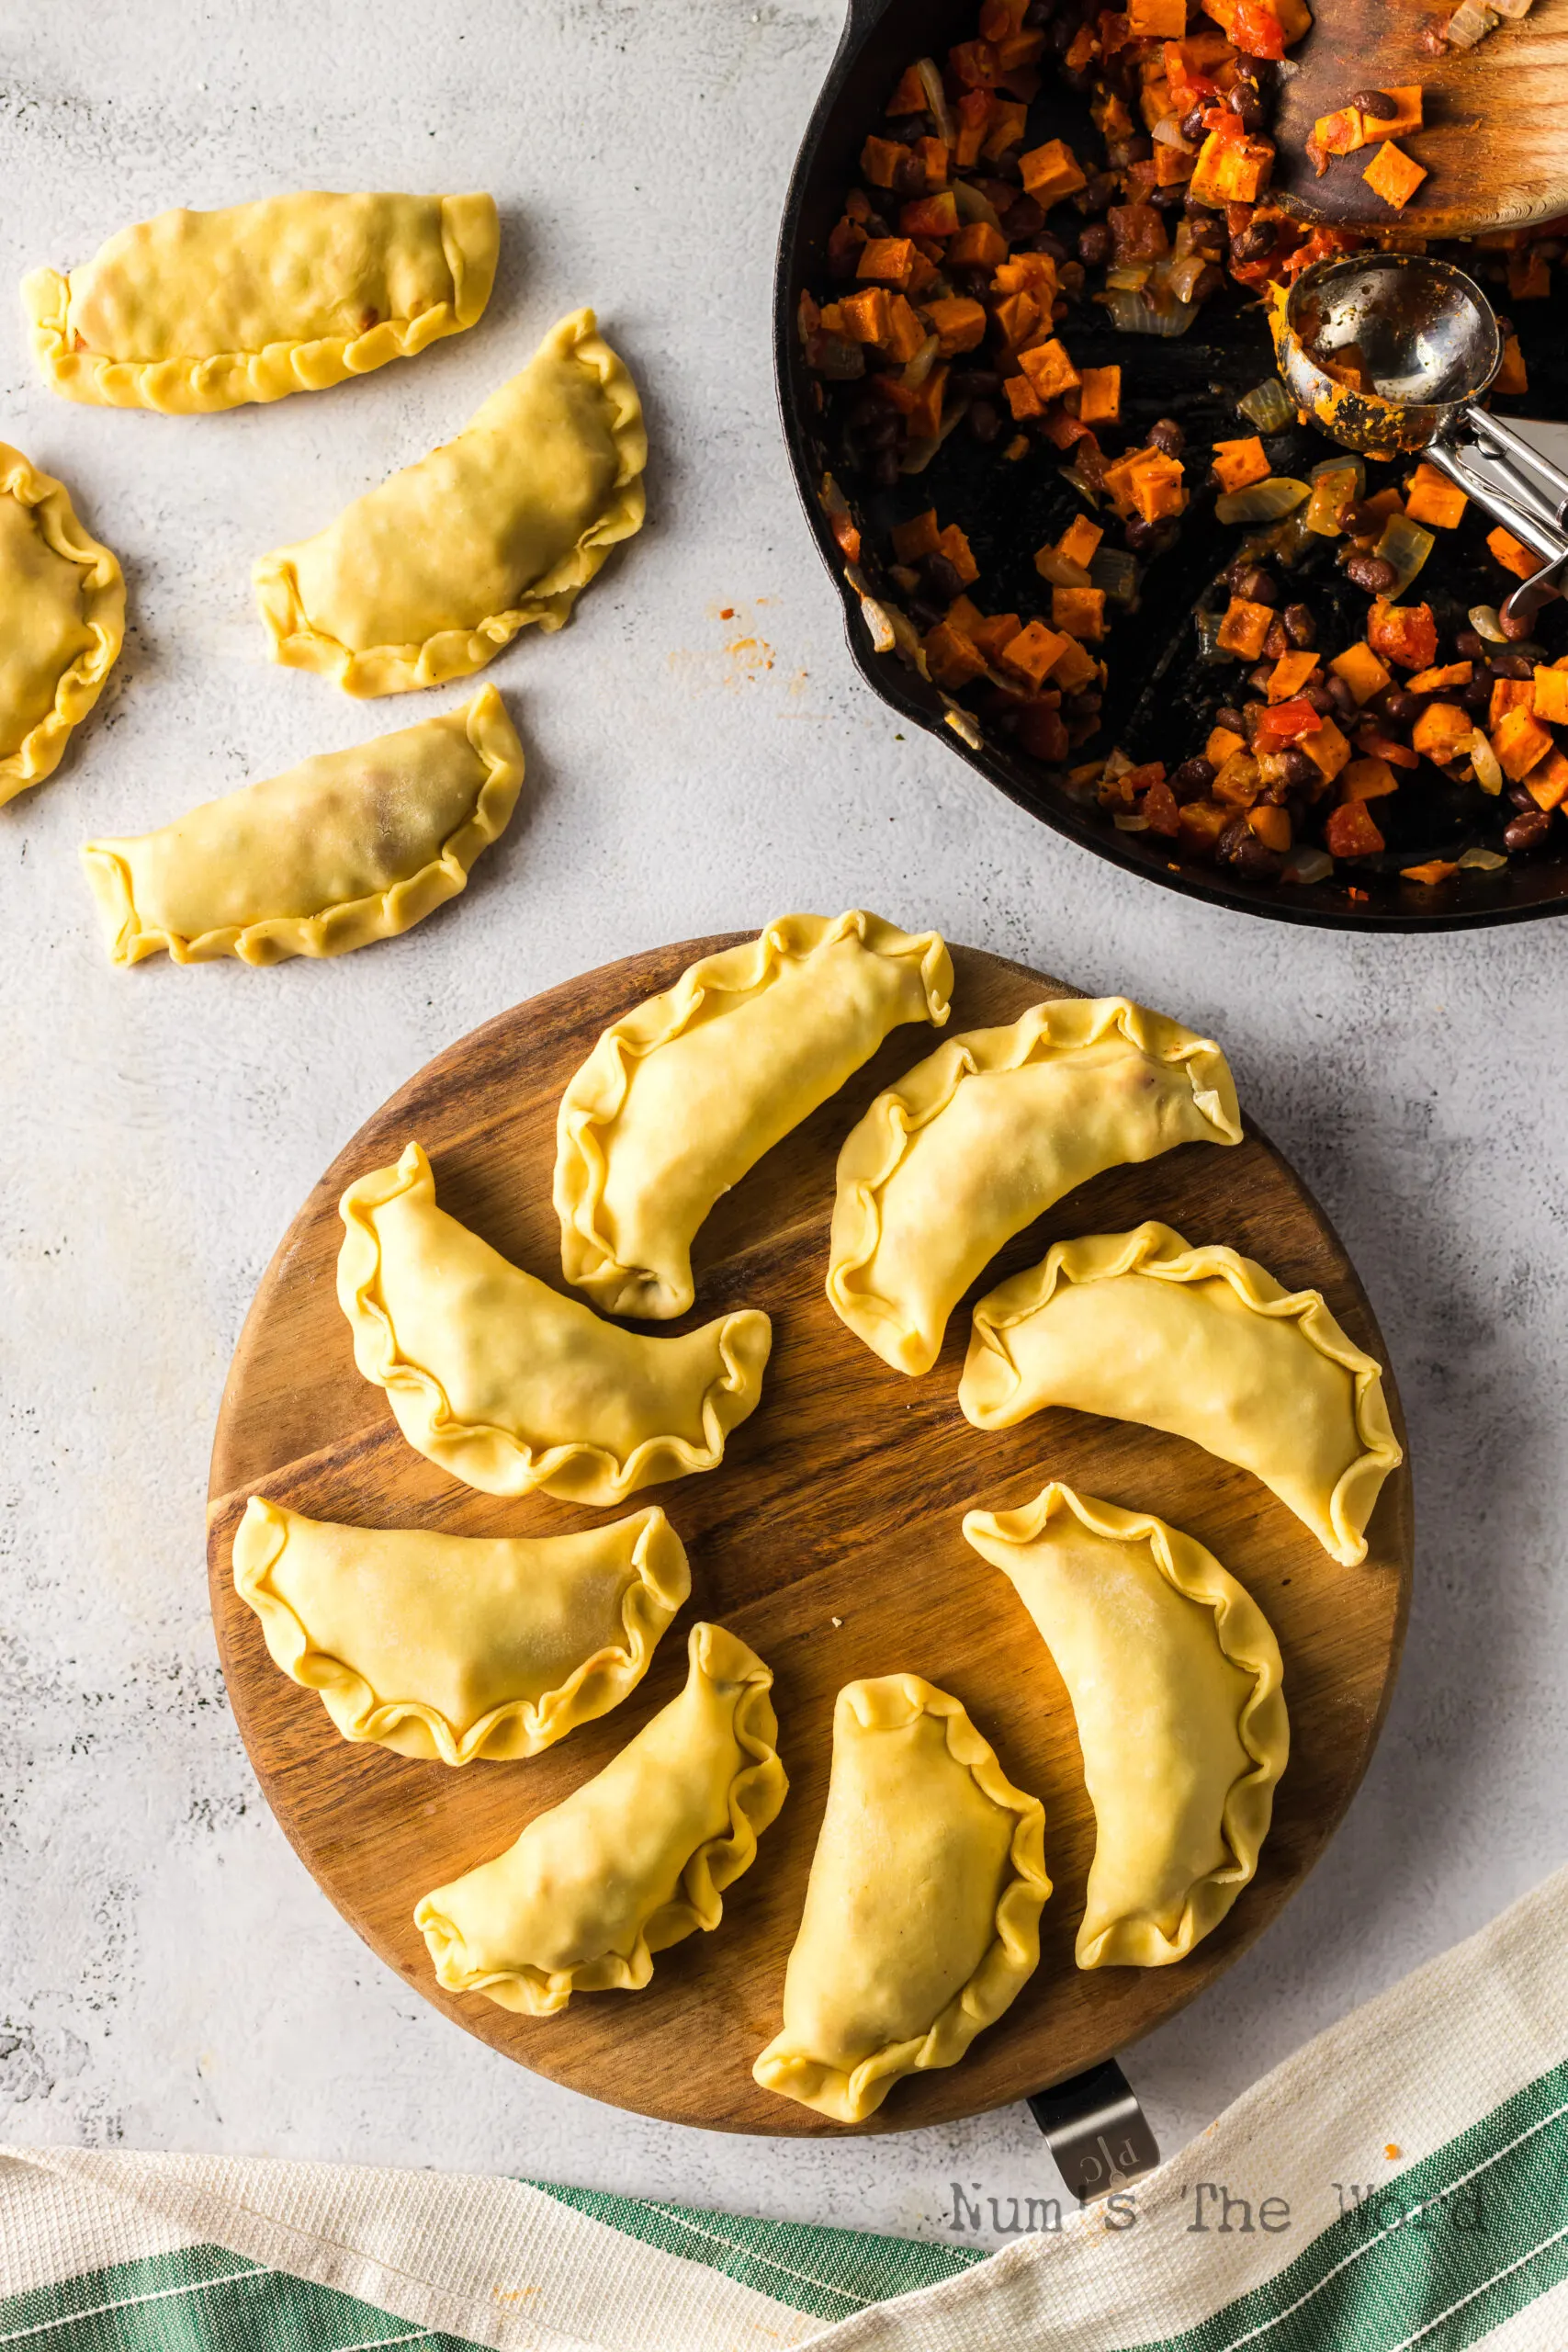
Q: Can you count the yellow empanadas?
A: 12